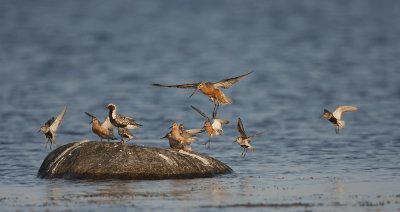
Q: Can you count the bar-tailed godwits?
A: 1